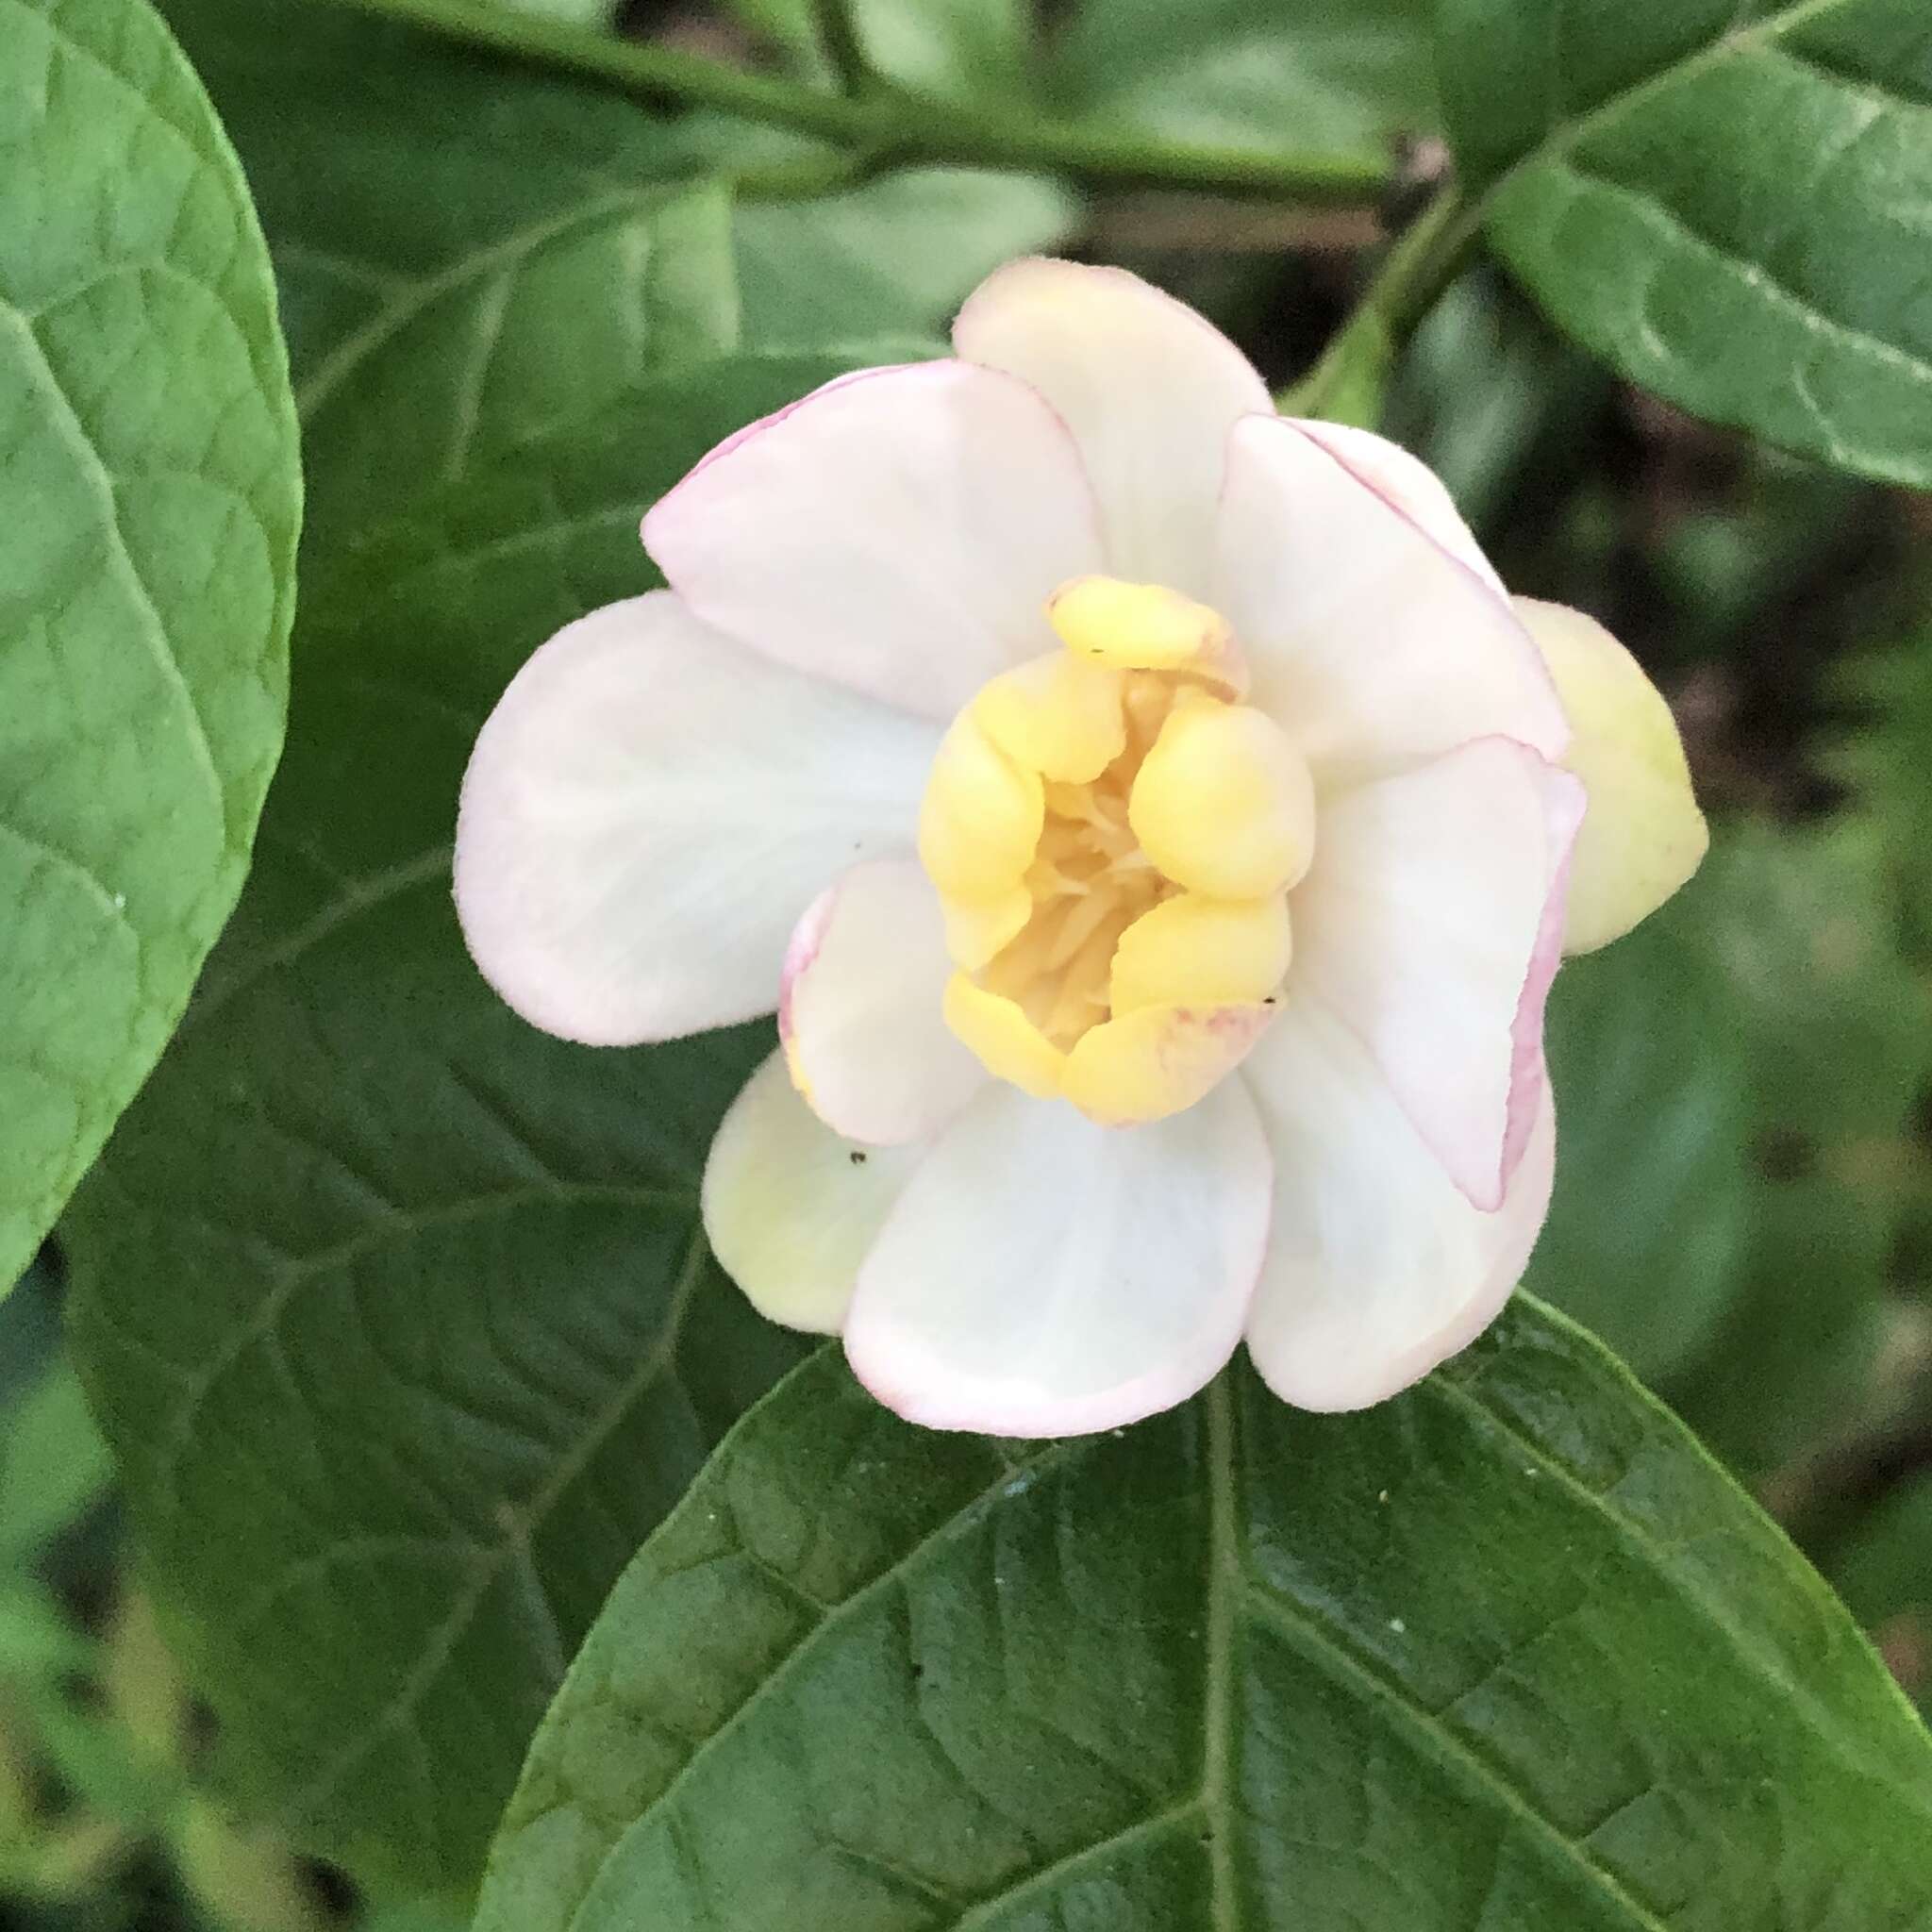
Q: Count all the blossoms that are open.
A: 1